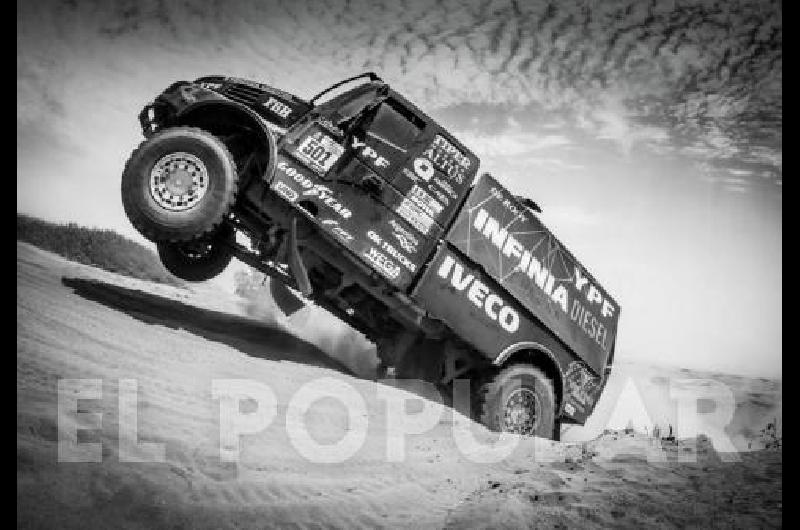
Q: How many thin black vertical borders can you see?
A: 2